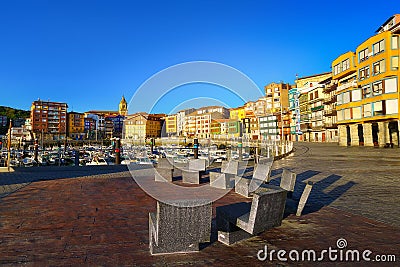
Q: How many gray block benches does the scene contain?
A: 8